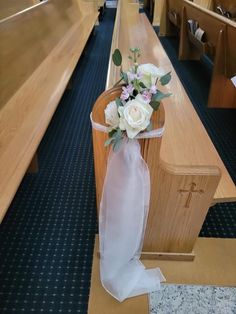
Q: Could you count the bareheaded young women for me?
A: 0